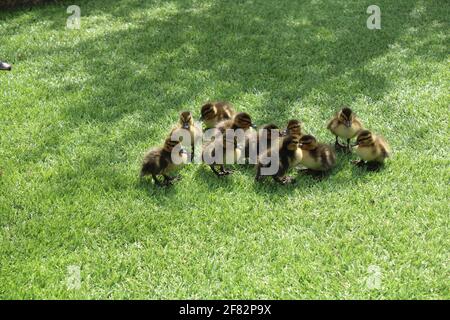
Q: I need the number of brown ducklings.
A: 11